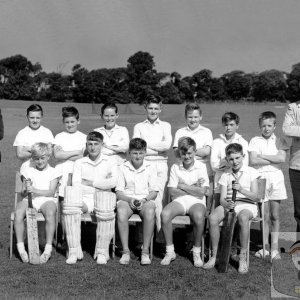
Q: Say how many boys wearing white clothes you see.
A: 12